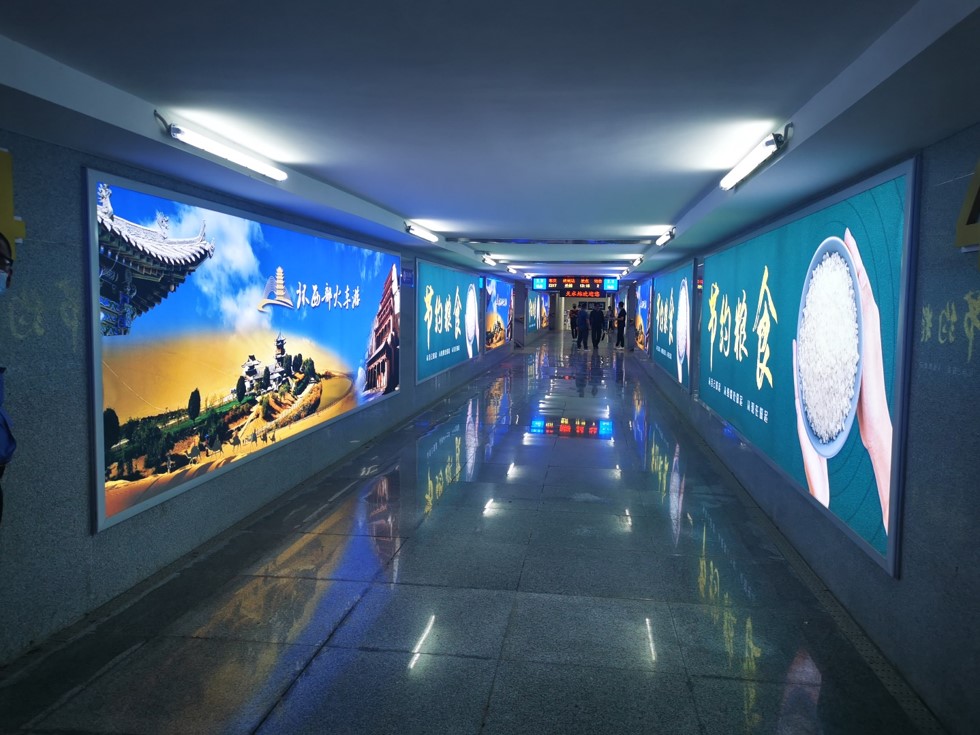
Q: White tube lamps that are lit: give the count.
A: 10